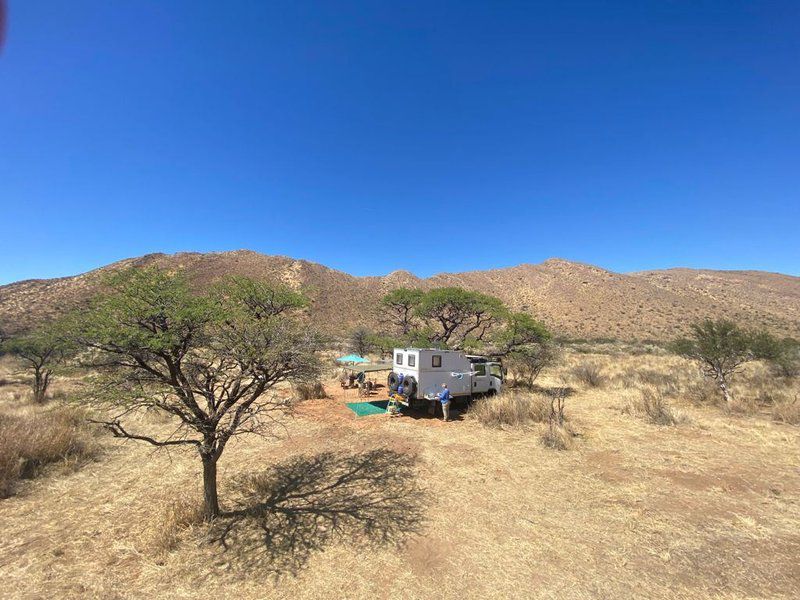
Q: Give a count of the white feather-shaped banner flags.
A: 0